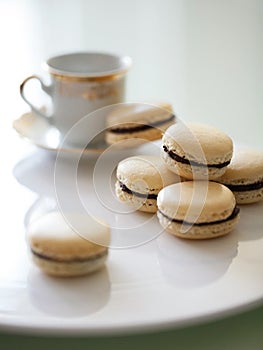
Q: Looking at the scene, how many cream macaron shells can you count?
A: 12